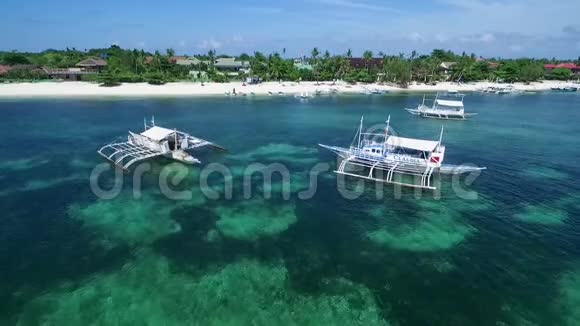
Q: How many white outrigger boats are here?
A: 3